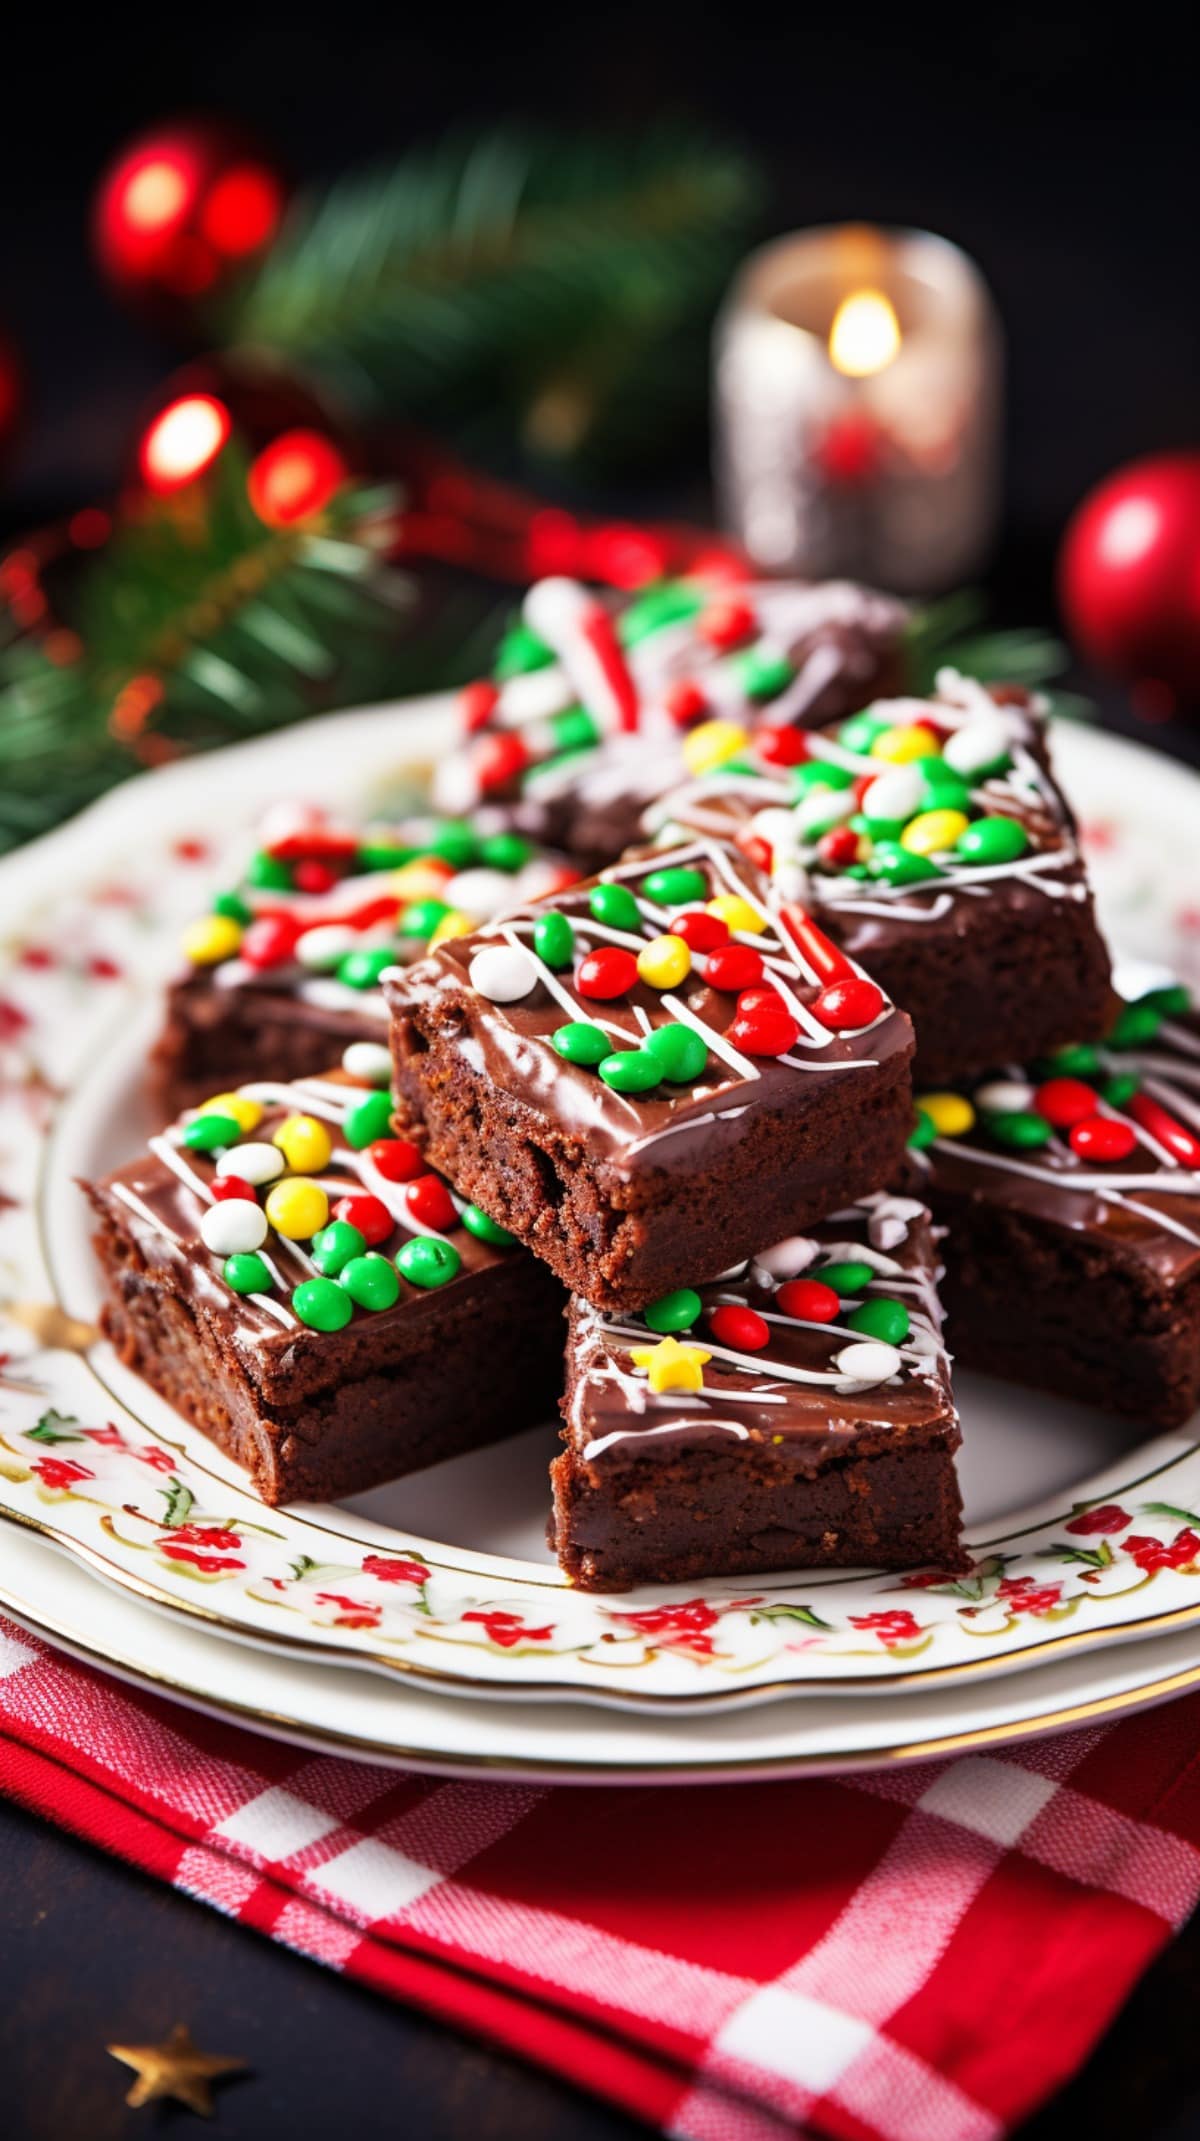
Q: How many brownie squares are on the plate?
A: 7